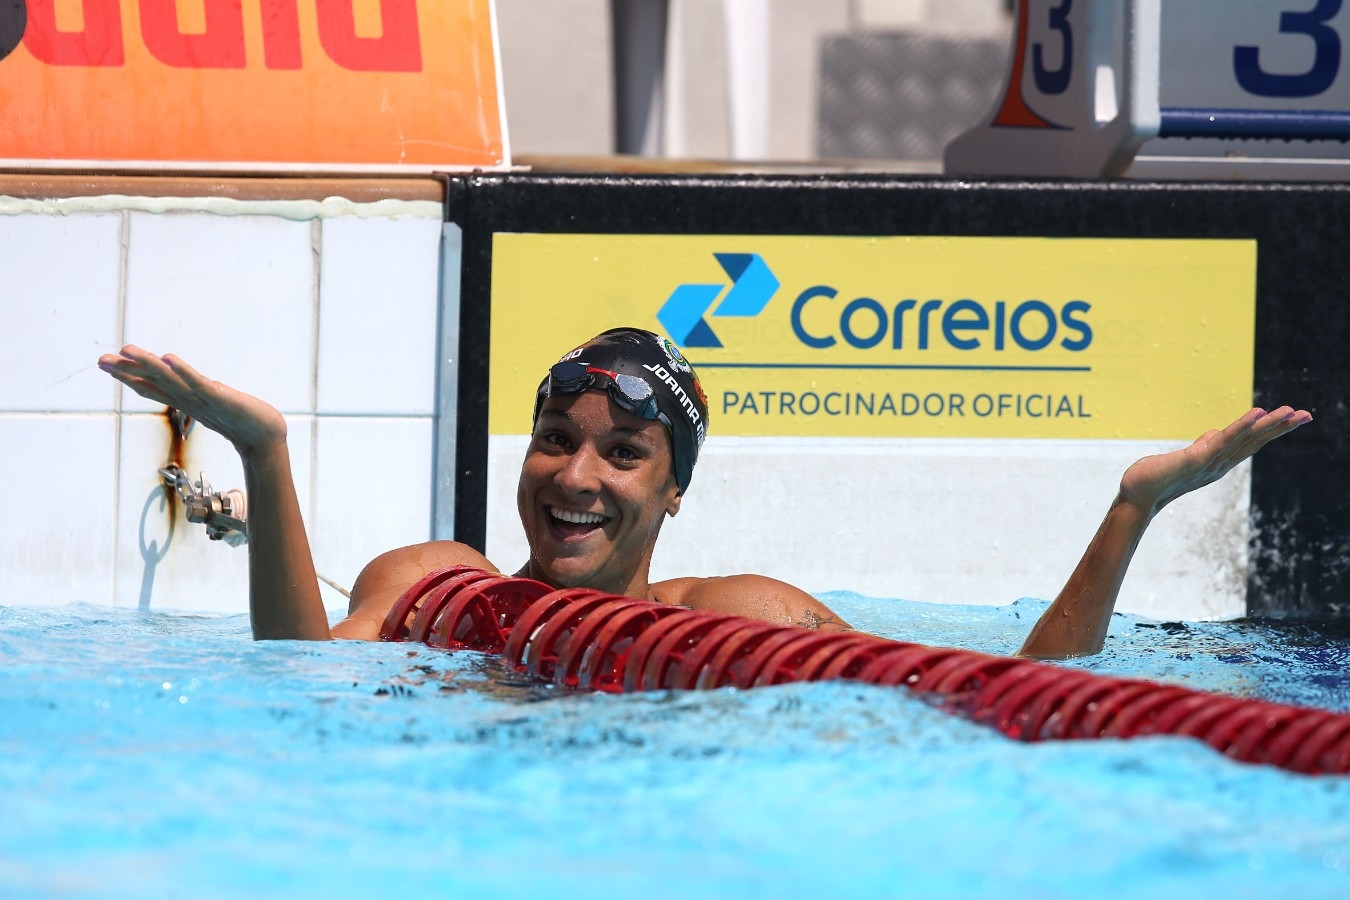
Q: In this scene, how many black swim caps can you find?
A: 1